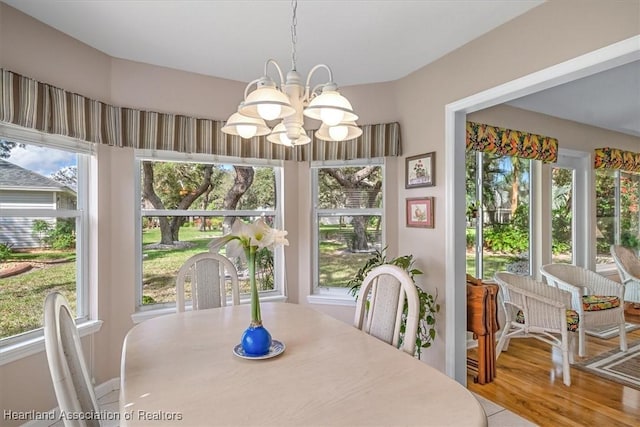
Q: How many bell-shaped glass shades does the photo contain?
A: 5